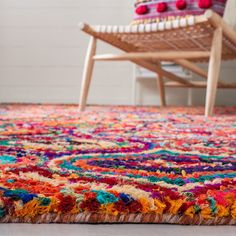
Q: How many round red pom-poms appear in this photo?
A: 4